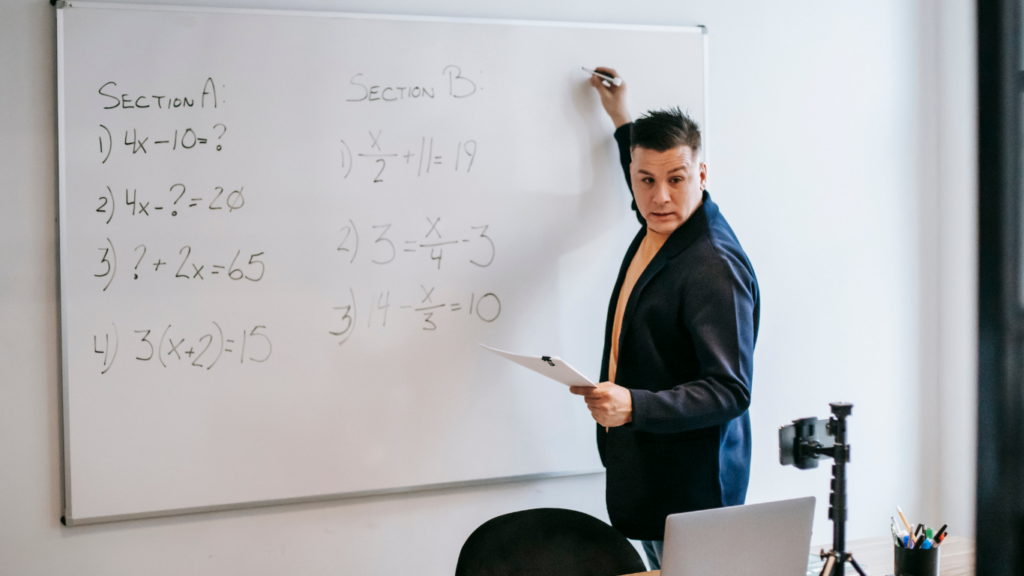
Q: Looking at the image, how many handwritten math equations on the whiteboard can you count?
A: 7